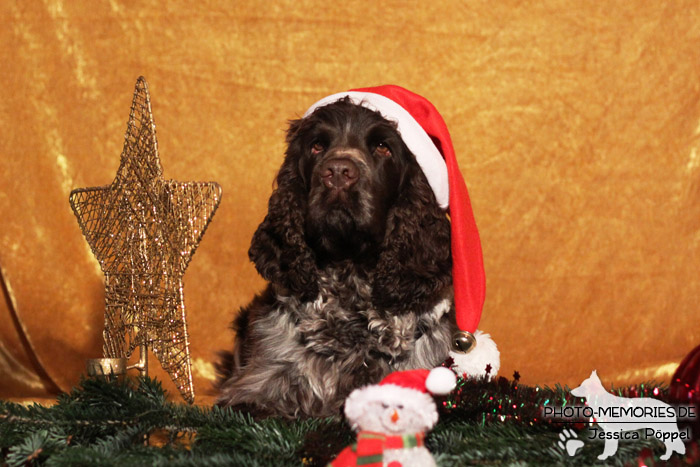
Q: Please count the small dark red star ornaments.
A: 3